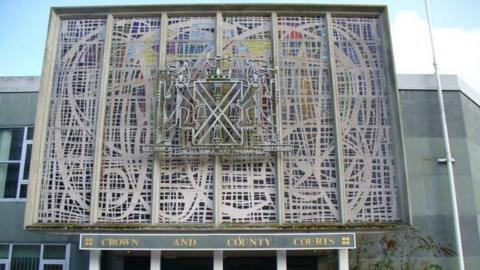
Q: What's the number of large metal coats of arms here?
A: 1